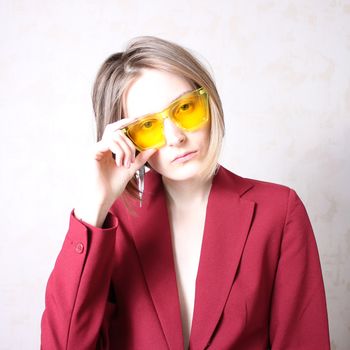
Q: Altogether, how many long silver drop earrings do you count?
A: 1